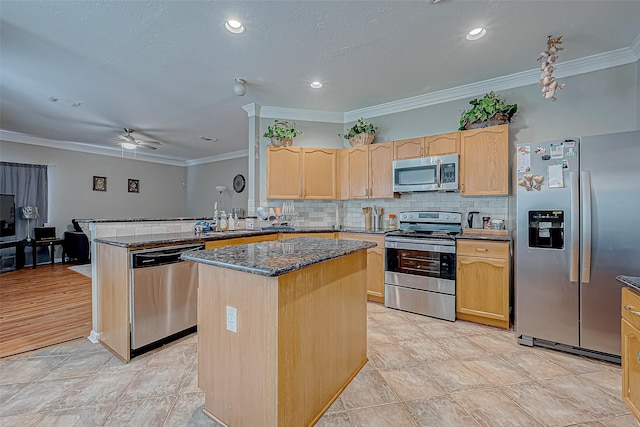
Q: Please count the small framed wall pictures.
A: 2